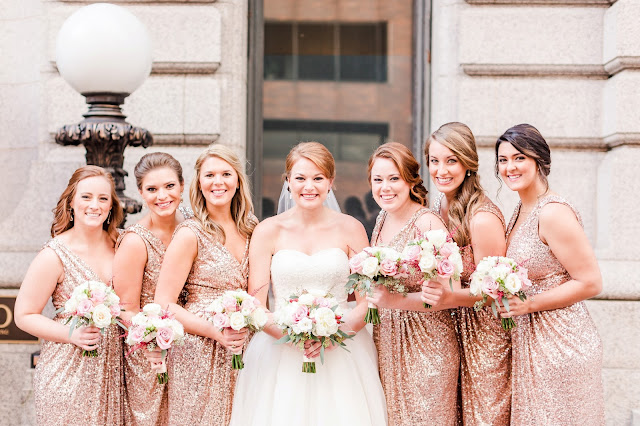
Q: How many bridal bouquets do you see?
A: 7